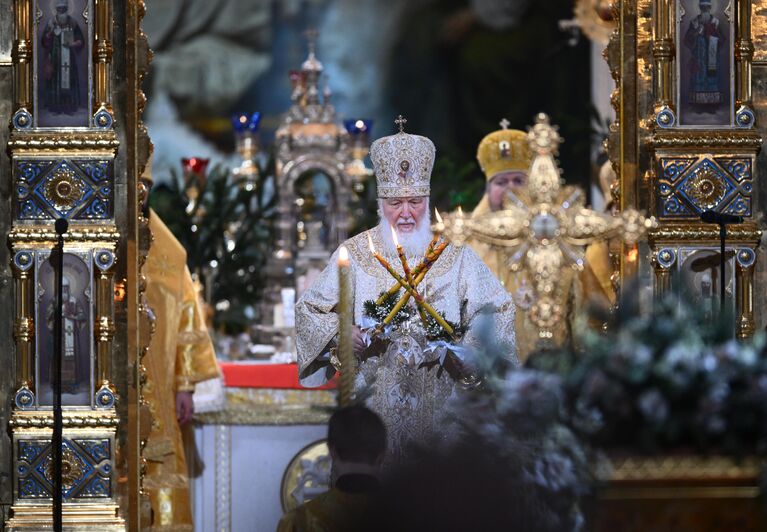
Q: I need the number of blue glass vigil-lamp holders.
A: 2